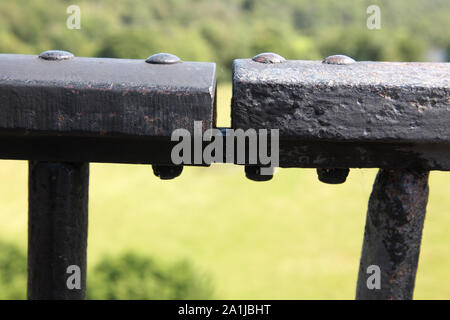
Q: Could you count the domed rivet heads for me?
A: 4